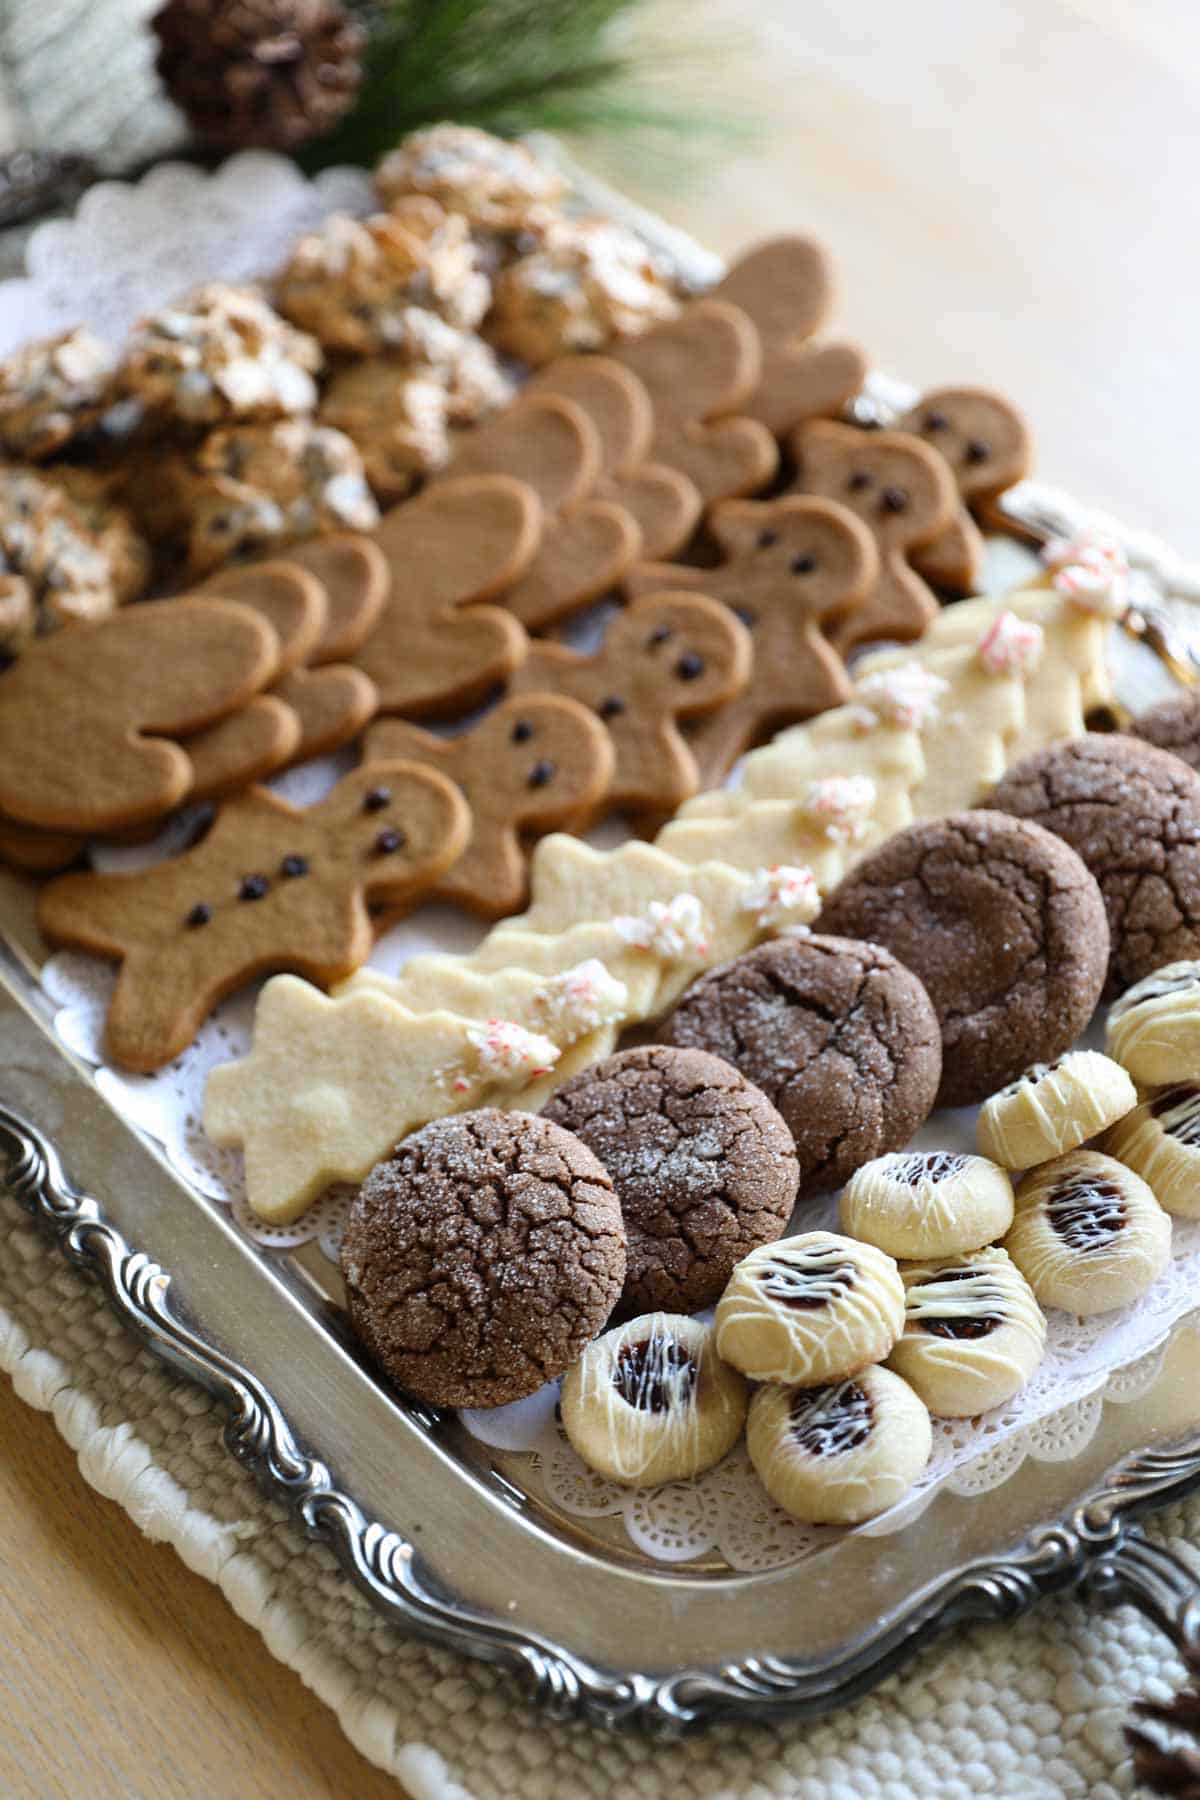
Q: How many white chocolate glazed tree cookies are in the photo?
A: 8